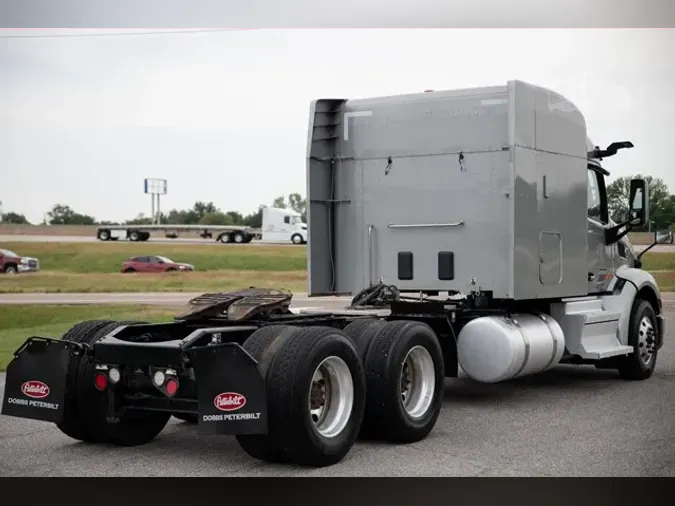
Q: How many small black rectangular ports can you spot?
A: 2